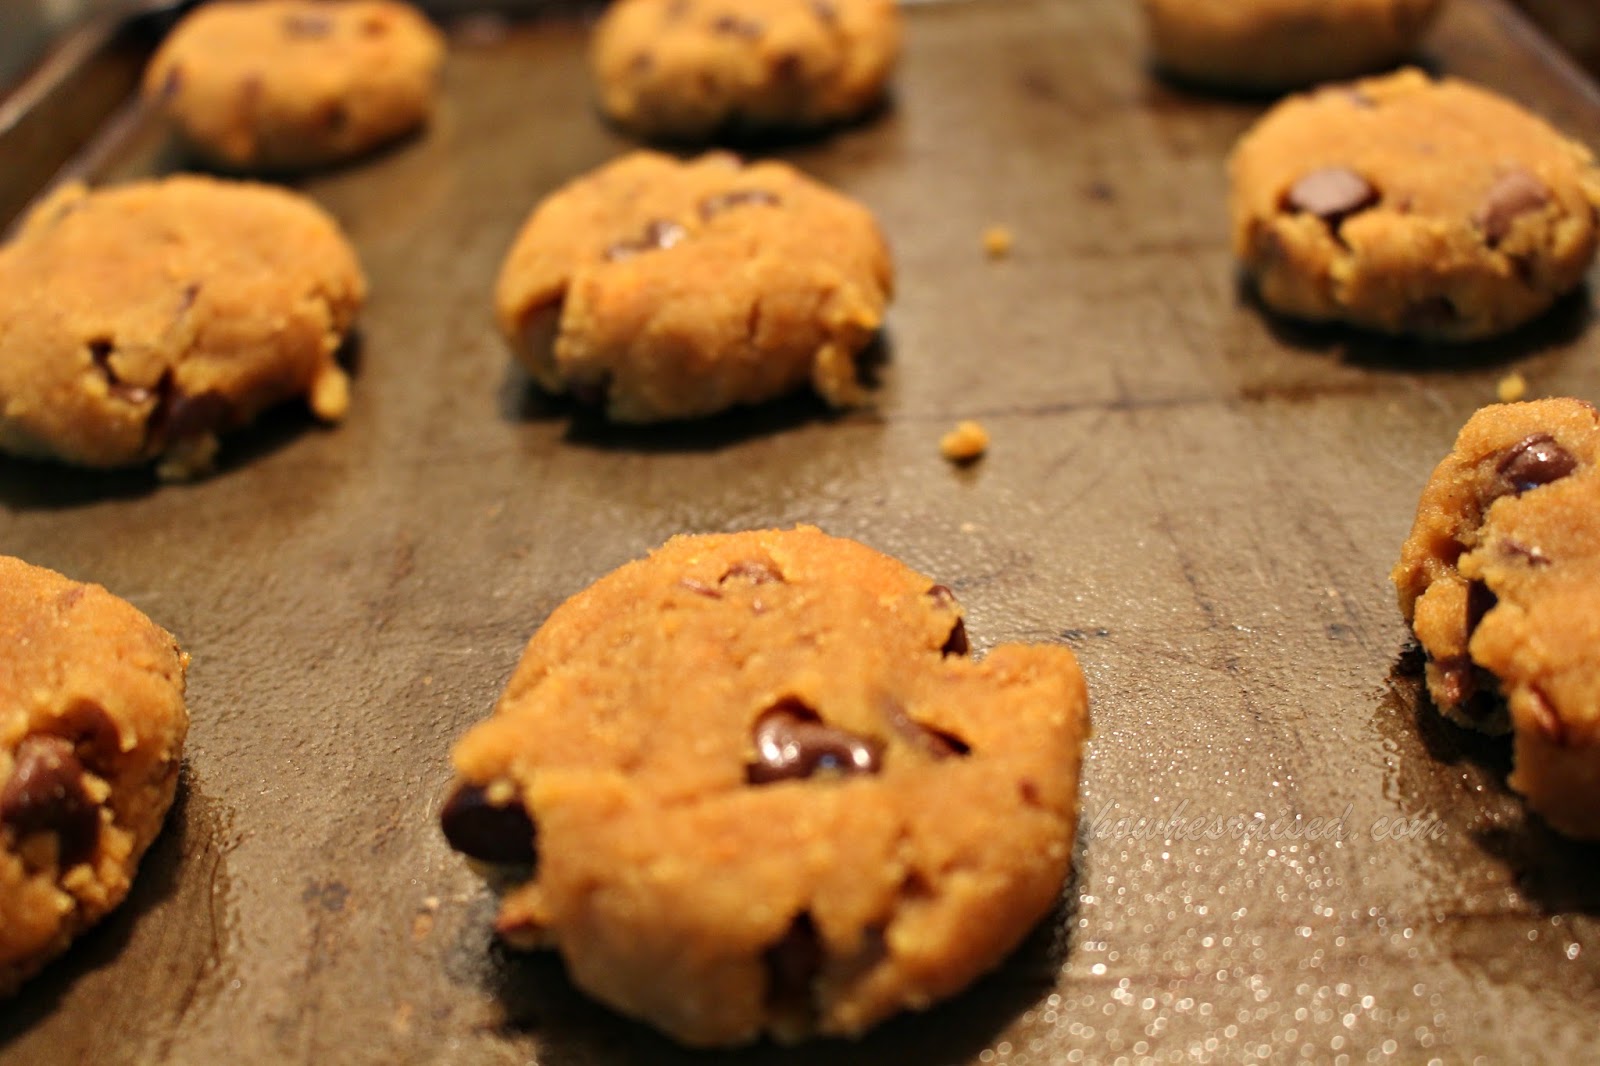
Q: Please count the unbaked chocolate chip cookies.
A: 9